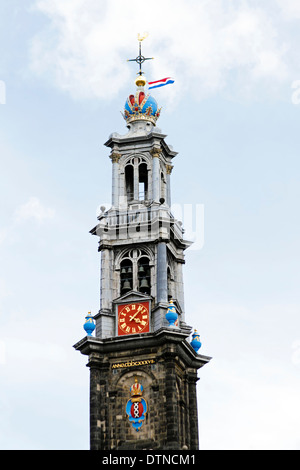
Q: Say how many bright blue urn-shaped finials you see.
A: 3